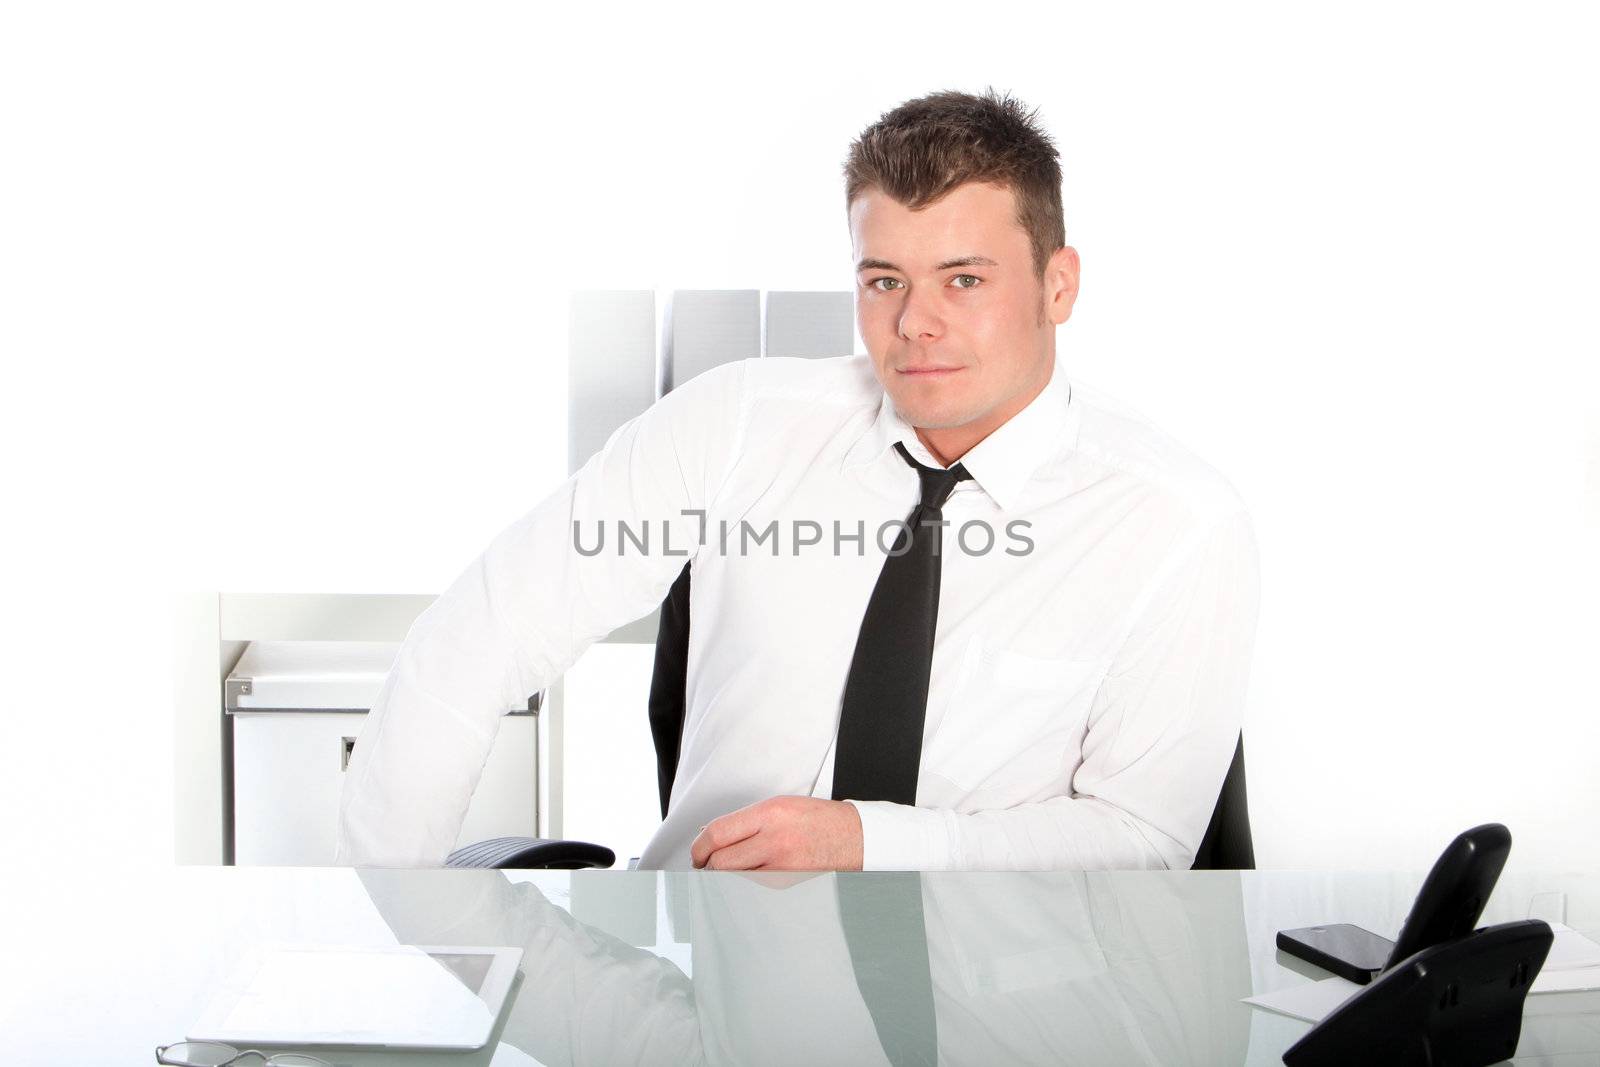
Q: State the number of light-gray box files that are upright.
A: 3